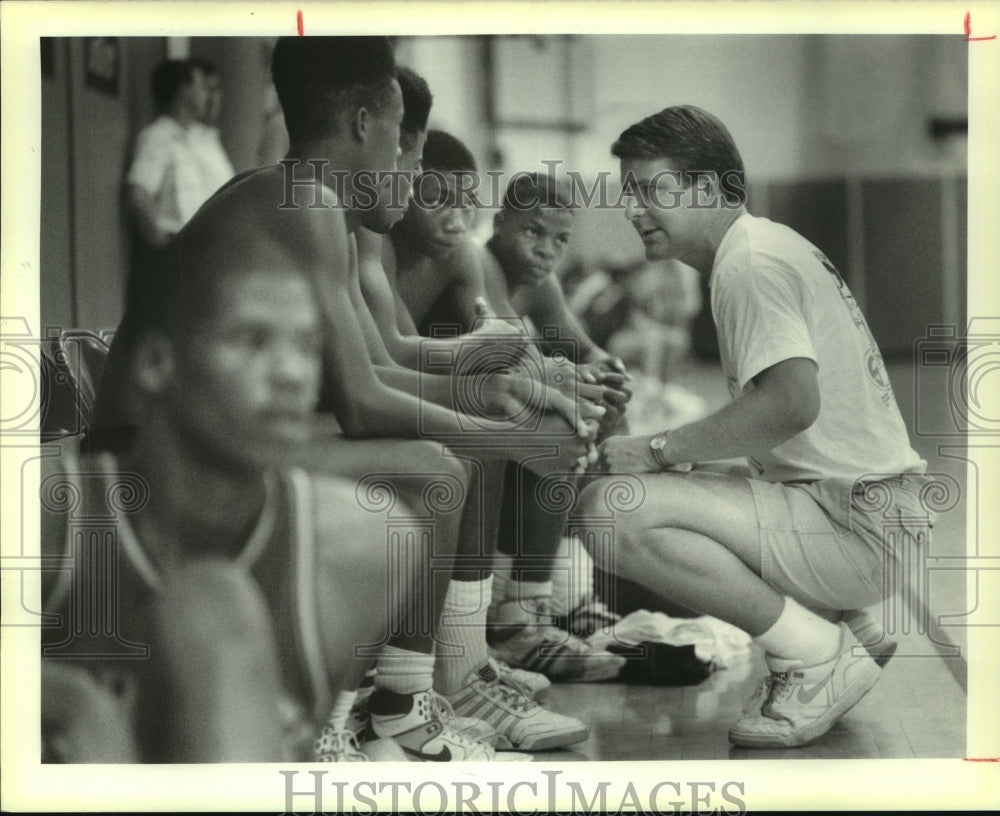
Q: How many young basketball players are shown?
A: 5